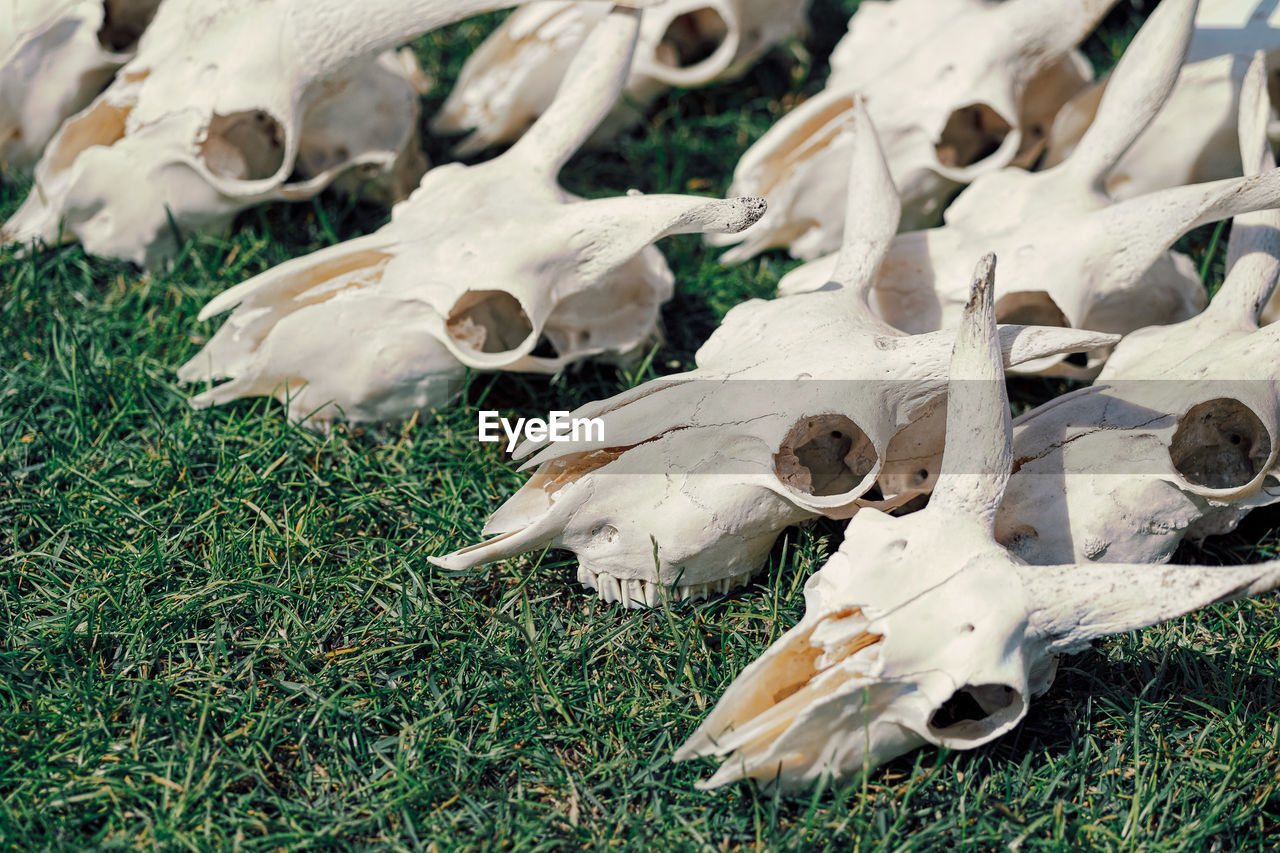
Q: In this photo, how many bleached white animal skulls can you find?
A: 10